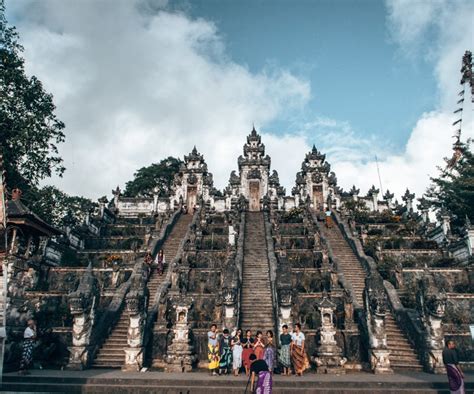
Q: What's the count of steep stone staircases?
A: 3